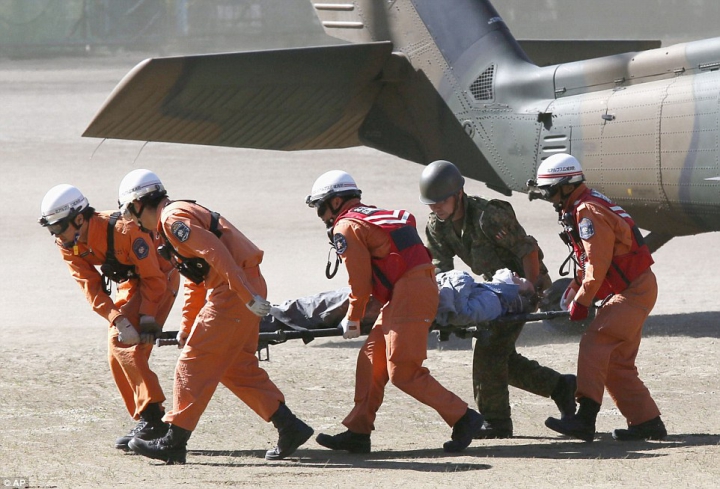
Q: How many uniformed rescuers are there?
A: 5